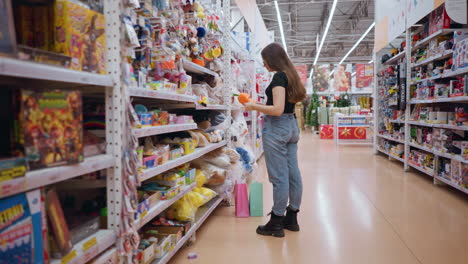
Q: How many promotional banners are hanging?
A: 4